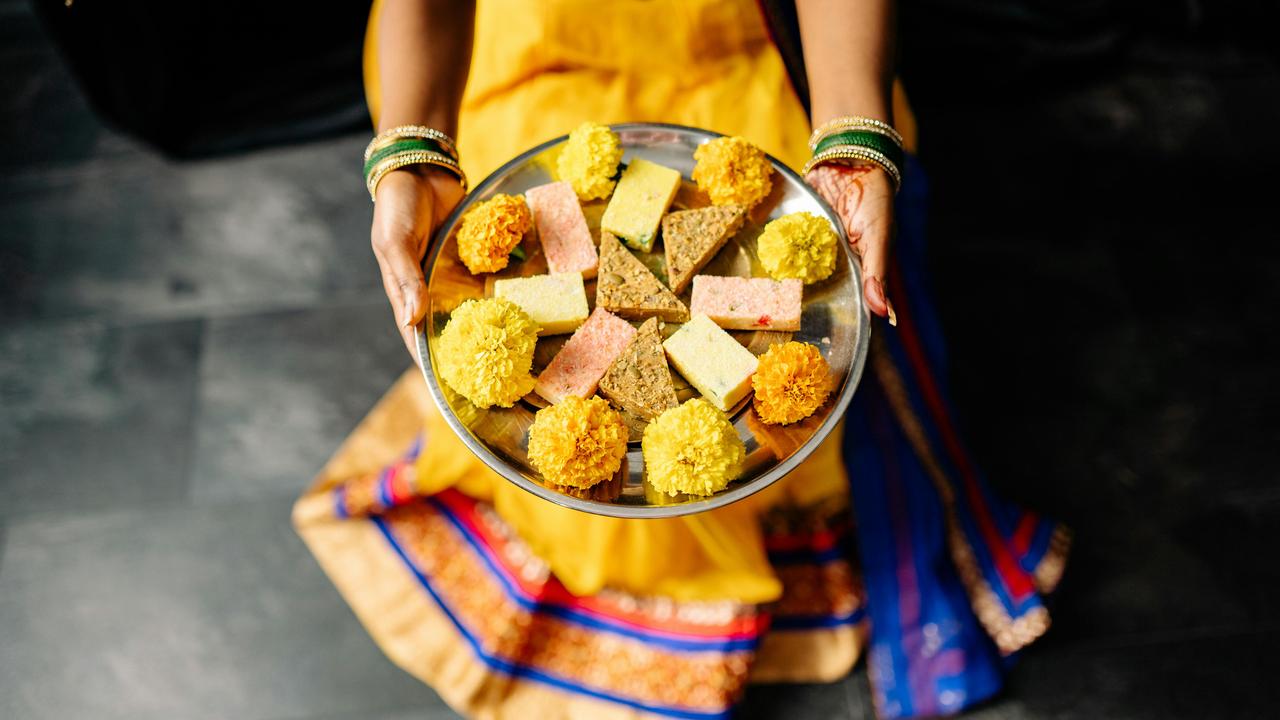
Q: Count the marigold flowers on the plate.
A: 8